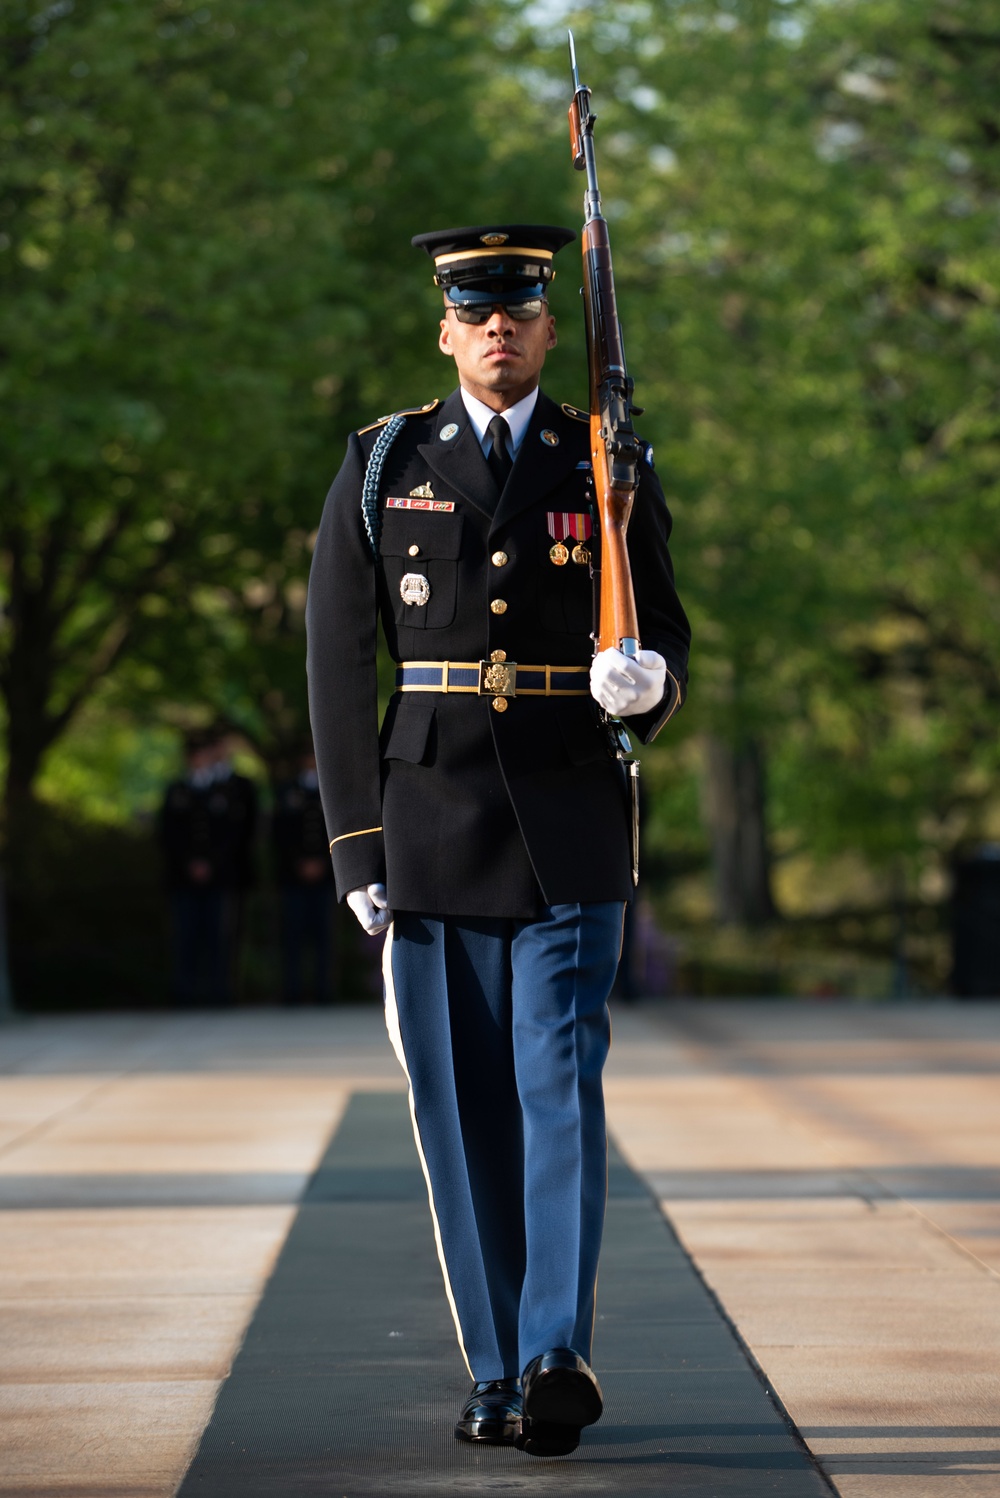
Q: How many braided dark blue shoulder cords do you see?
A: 1